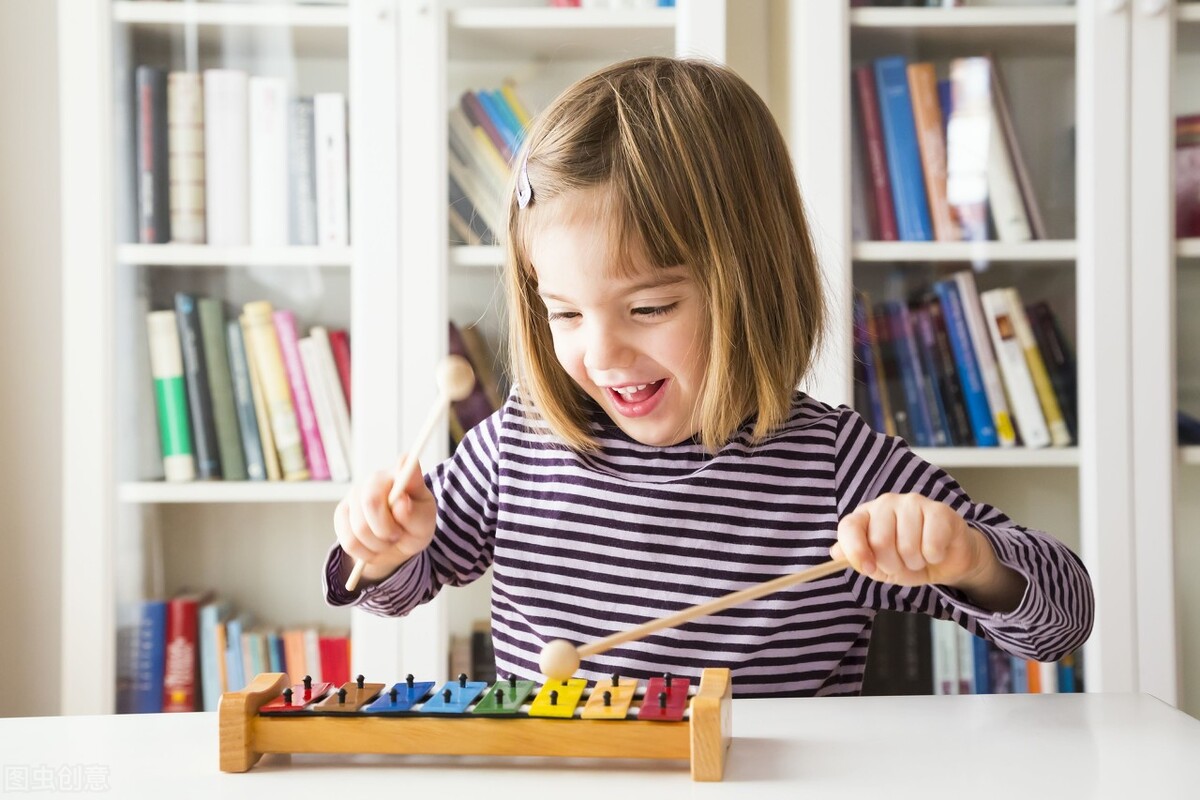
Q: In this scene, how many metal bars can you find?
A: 8